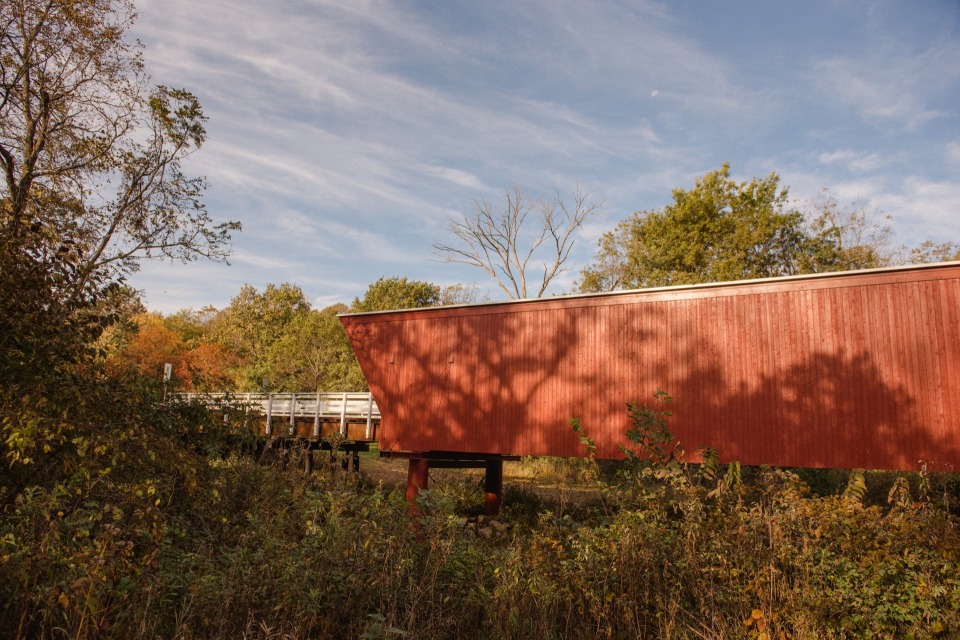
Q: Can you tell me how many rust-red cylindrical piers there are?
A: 2